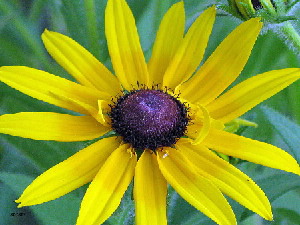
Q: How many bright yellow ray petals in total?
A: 14